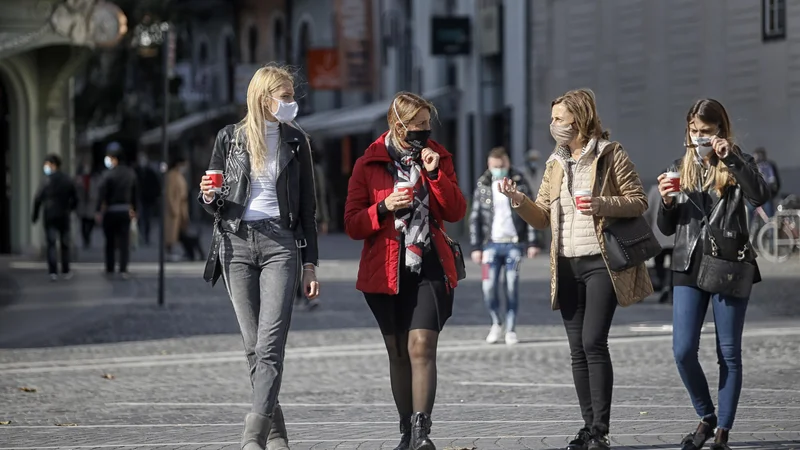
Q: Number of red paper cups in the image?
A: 4